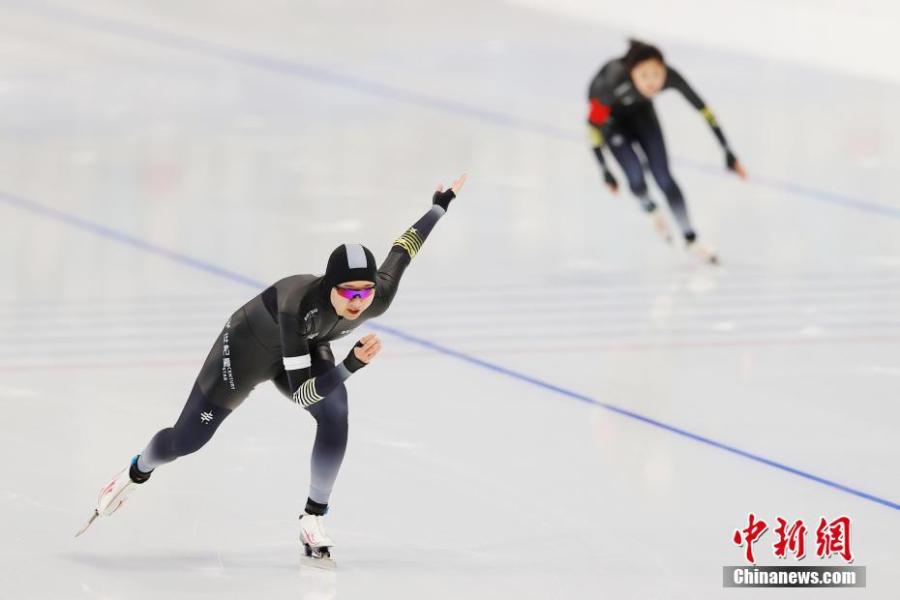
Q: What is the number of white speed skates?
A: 4